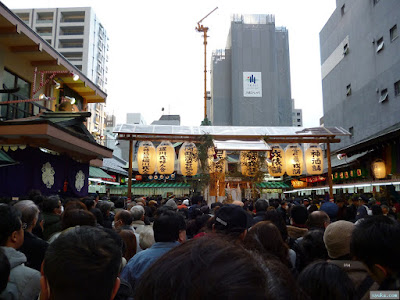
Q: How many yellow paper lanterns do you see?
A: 9